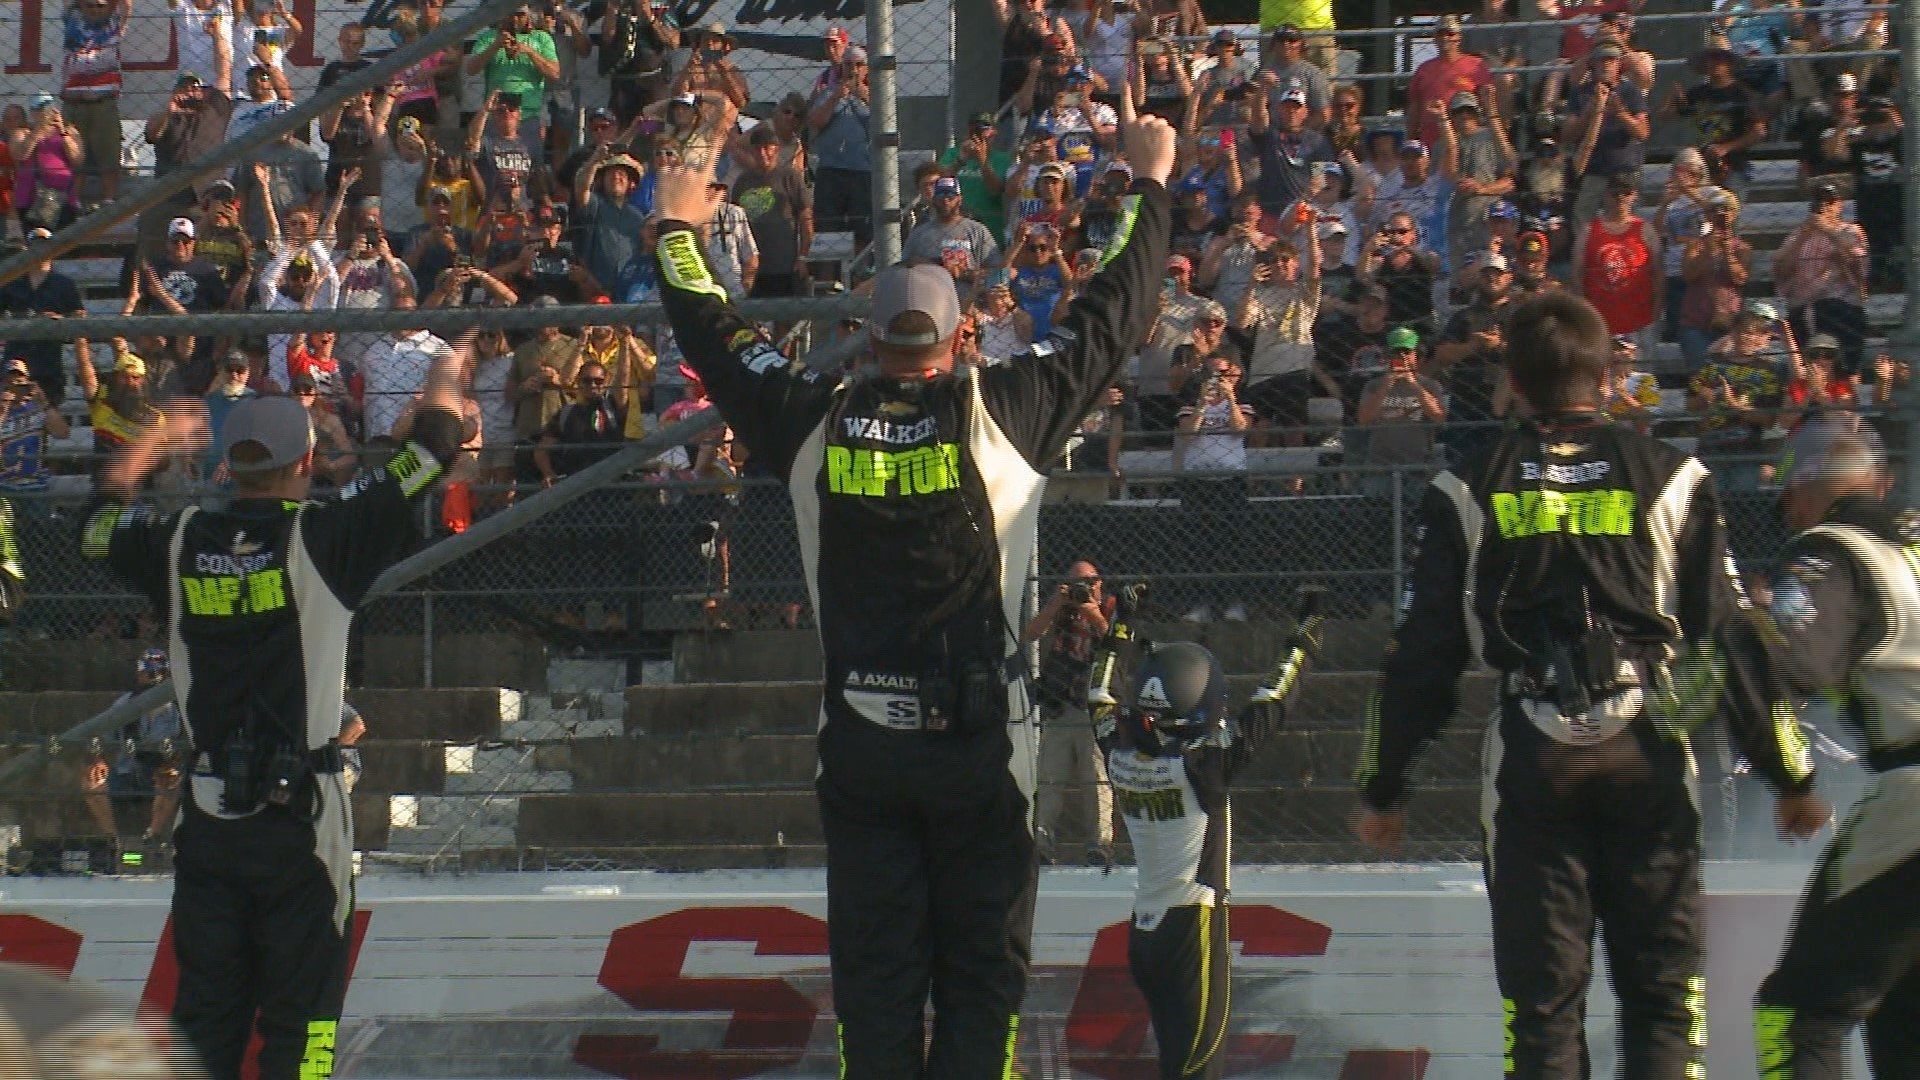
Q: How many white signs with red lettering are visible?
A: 2